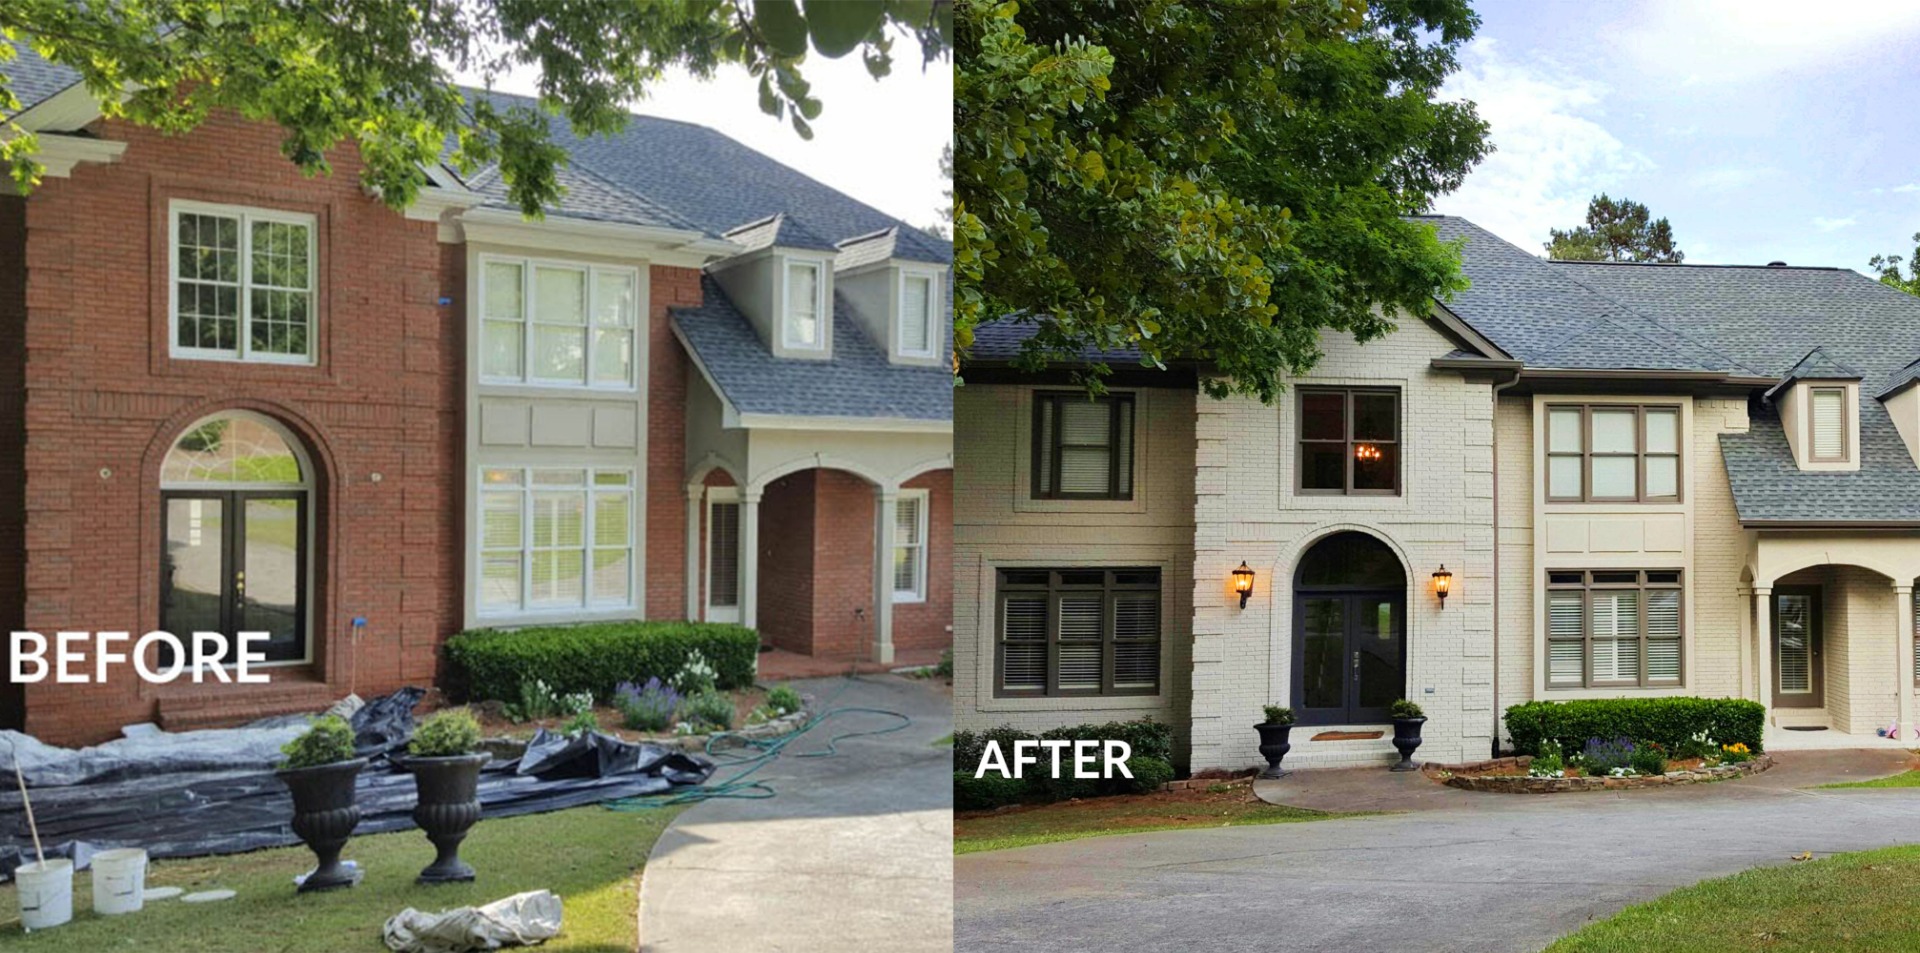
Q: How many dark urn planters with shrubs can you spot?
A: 4